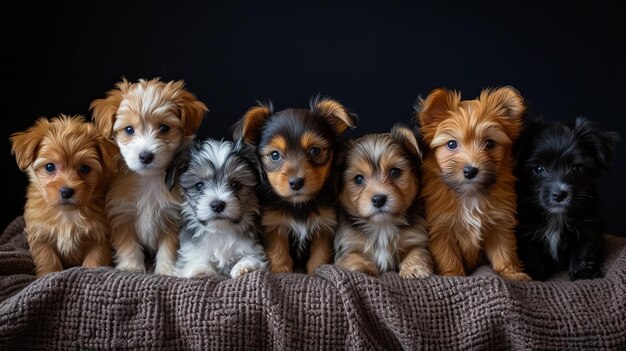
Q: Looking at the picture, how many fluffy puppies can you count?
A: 7